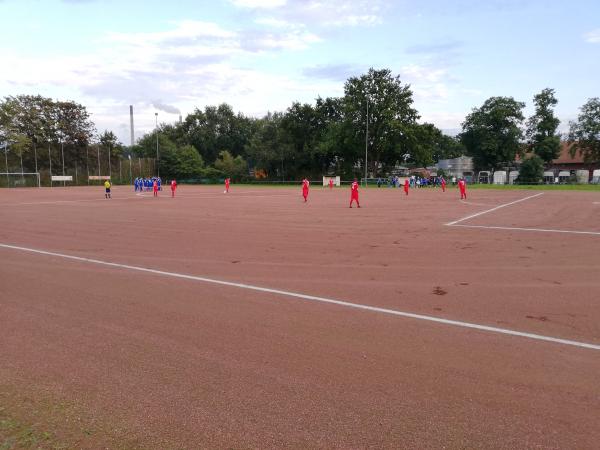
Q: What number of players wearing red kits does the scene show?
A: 9